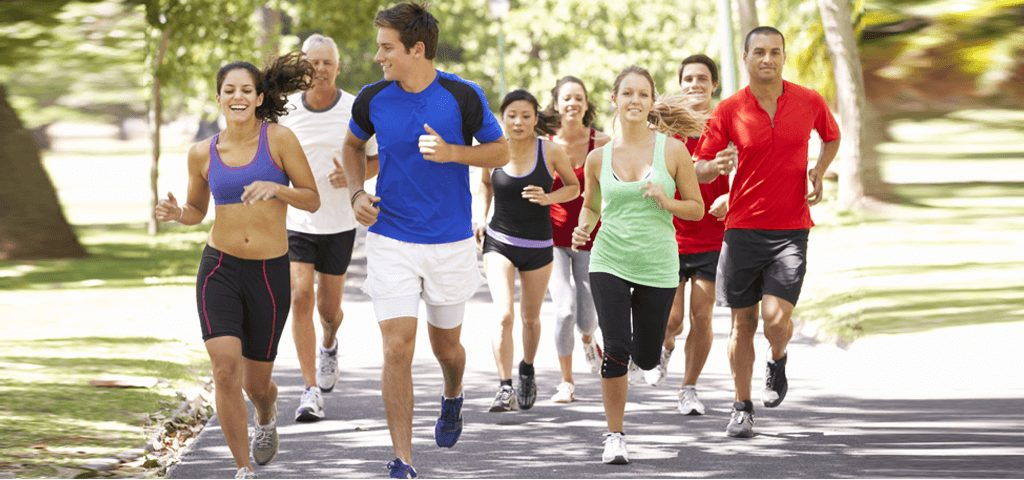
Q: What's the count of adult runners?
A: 8